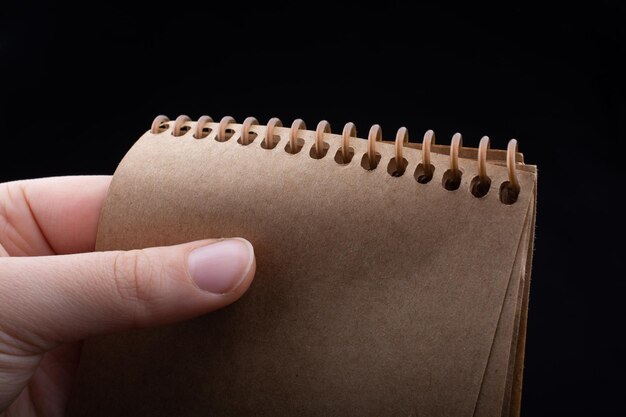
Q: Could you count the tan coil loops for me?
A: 15